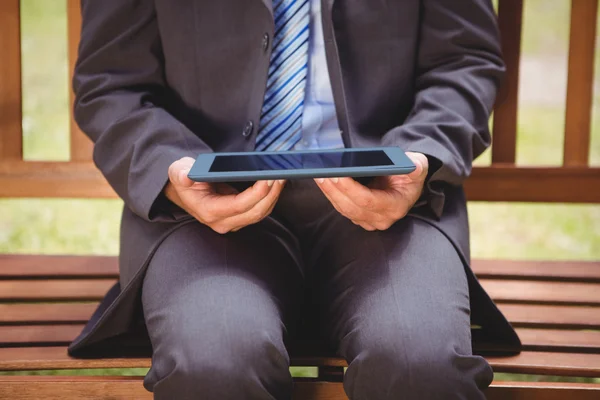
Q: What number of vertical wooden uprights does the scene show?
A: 4